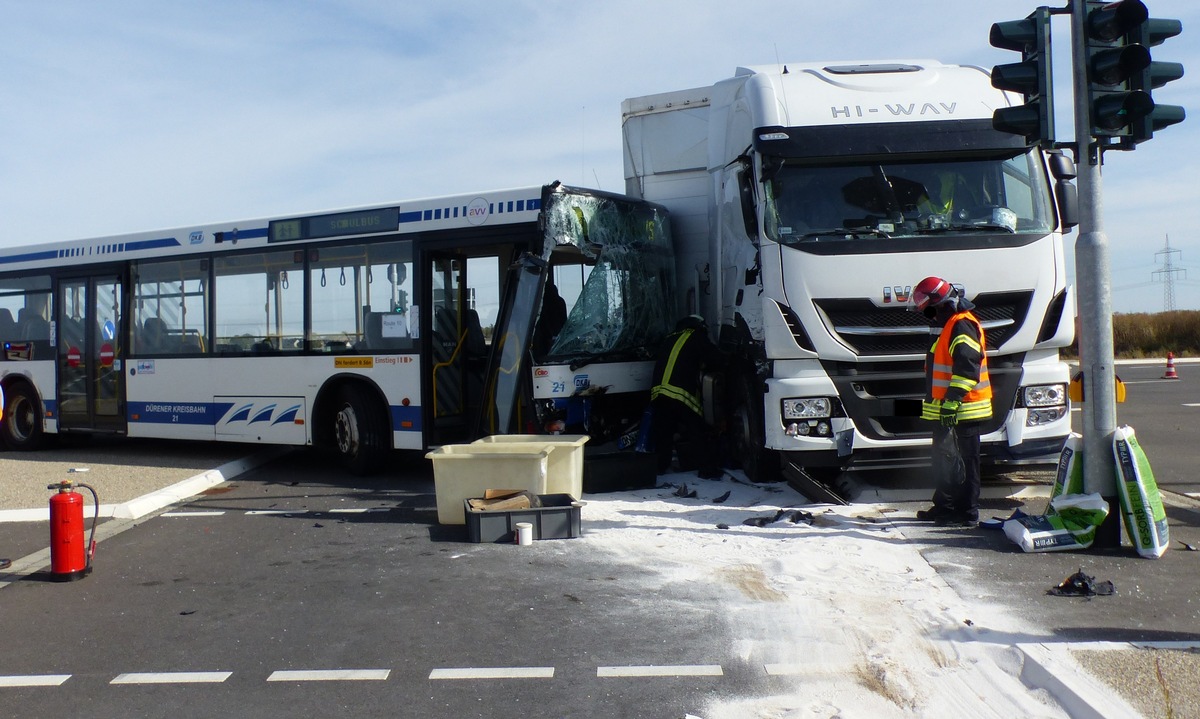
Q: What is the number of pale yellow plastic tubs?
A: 2